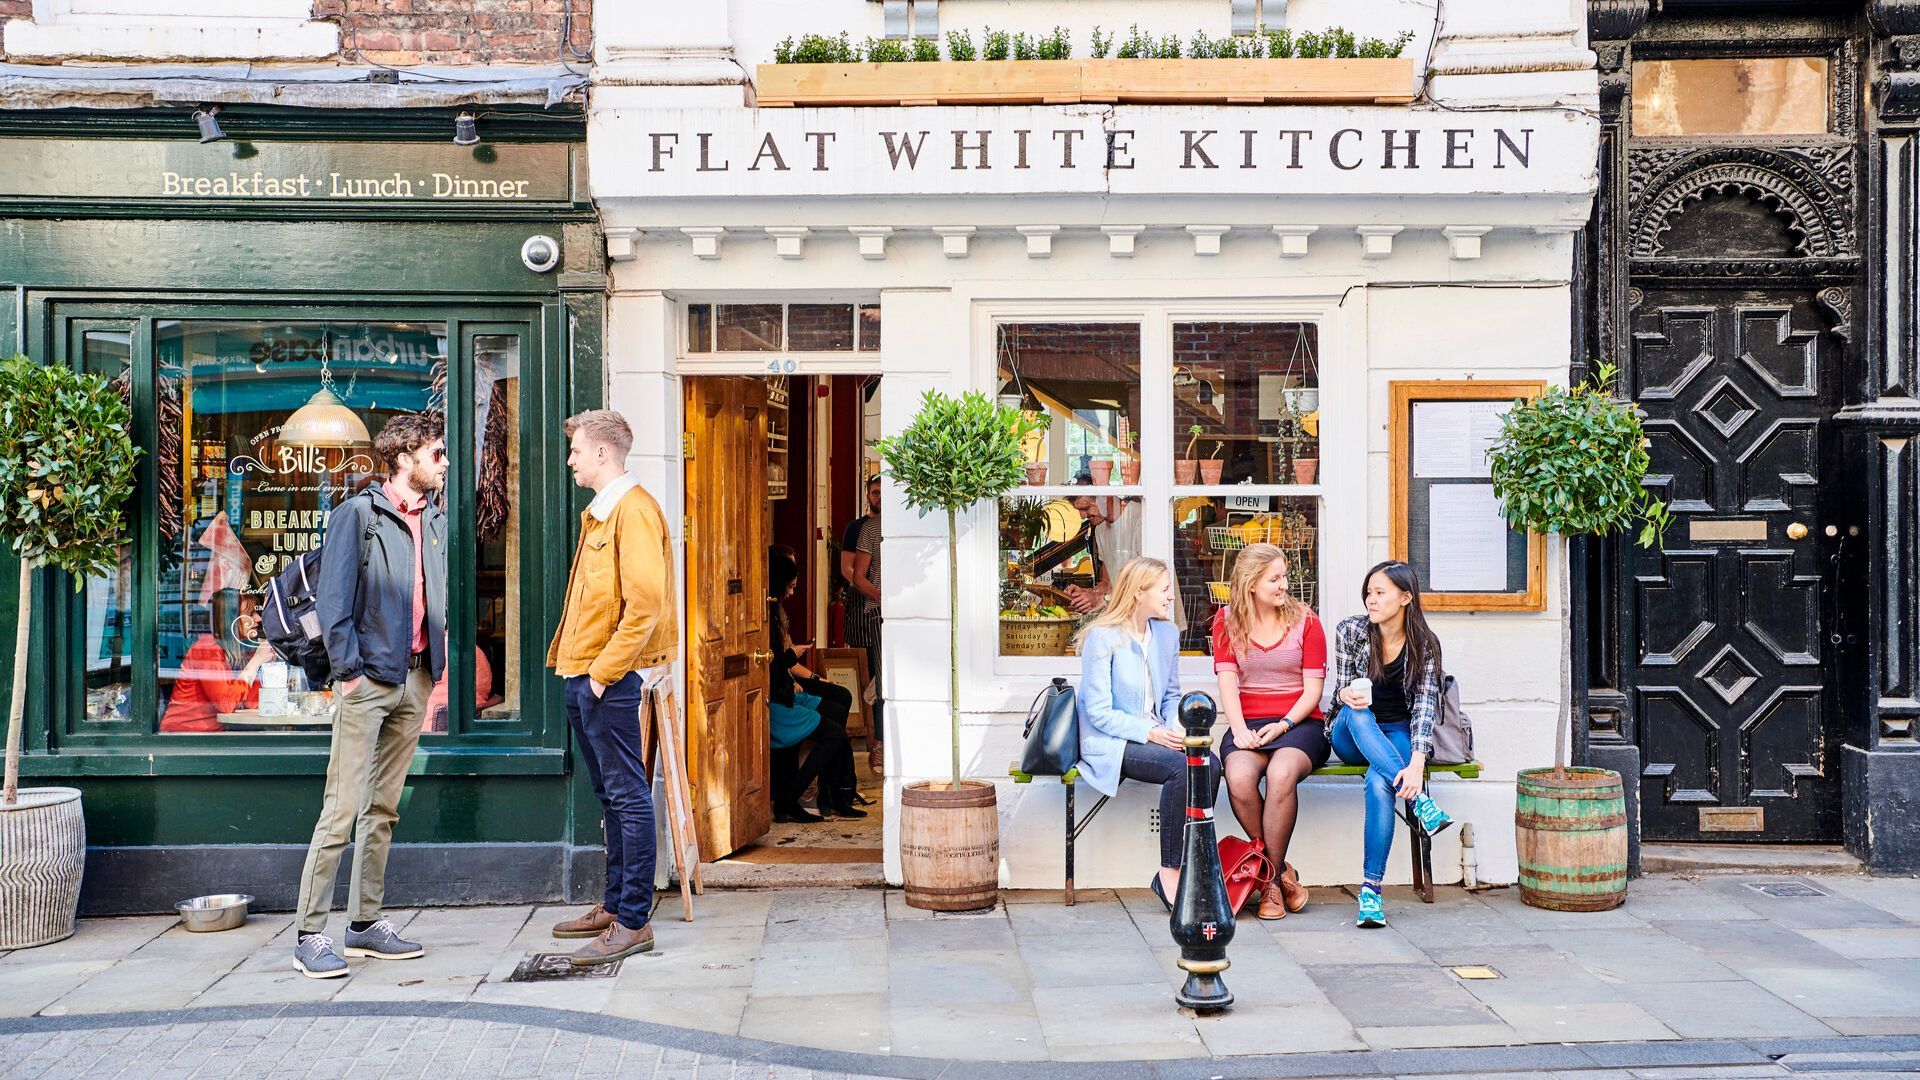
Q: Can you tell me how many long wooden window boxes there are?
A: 2